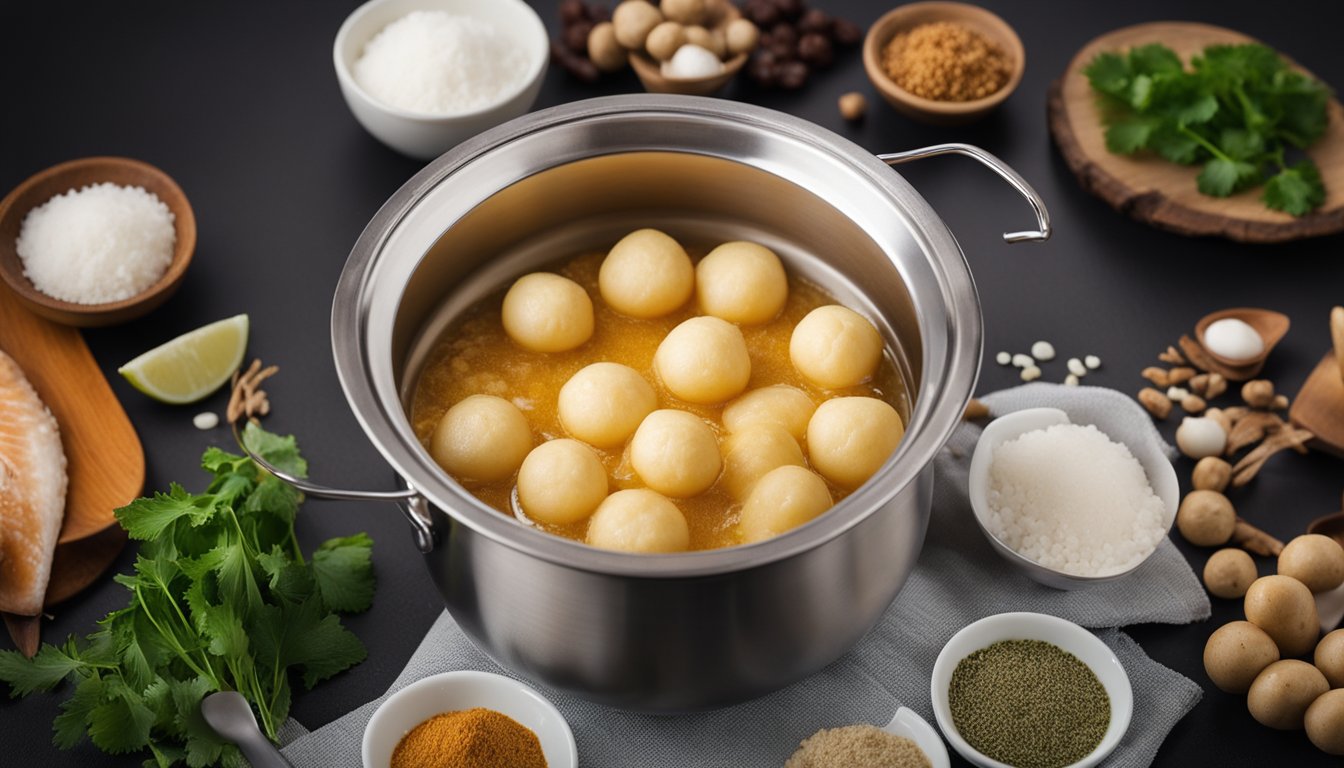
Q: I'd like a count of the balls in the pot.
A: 14